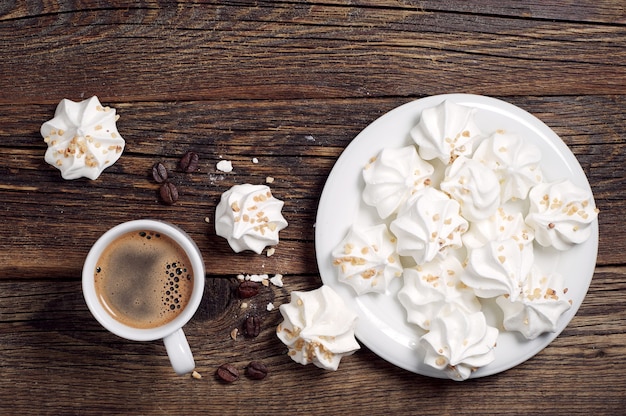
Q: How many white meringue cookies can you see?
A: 15